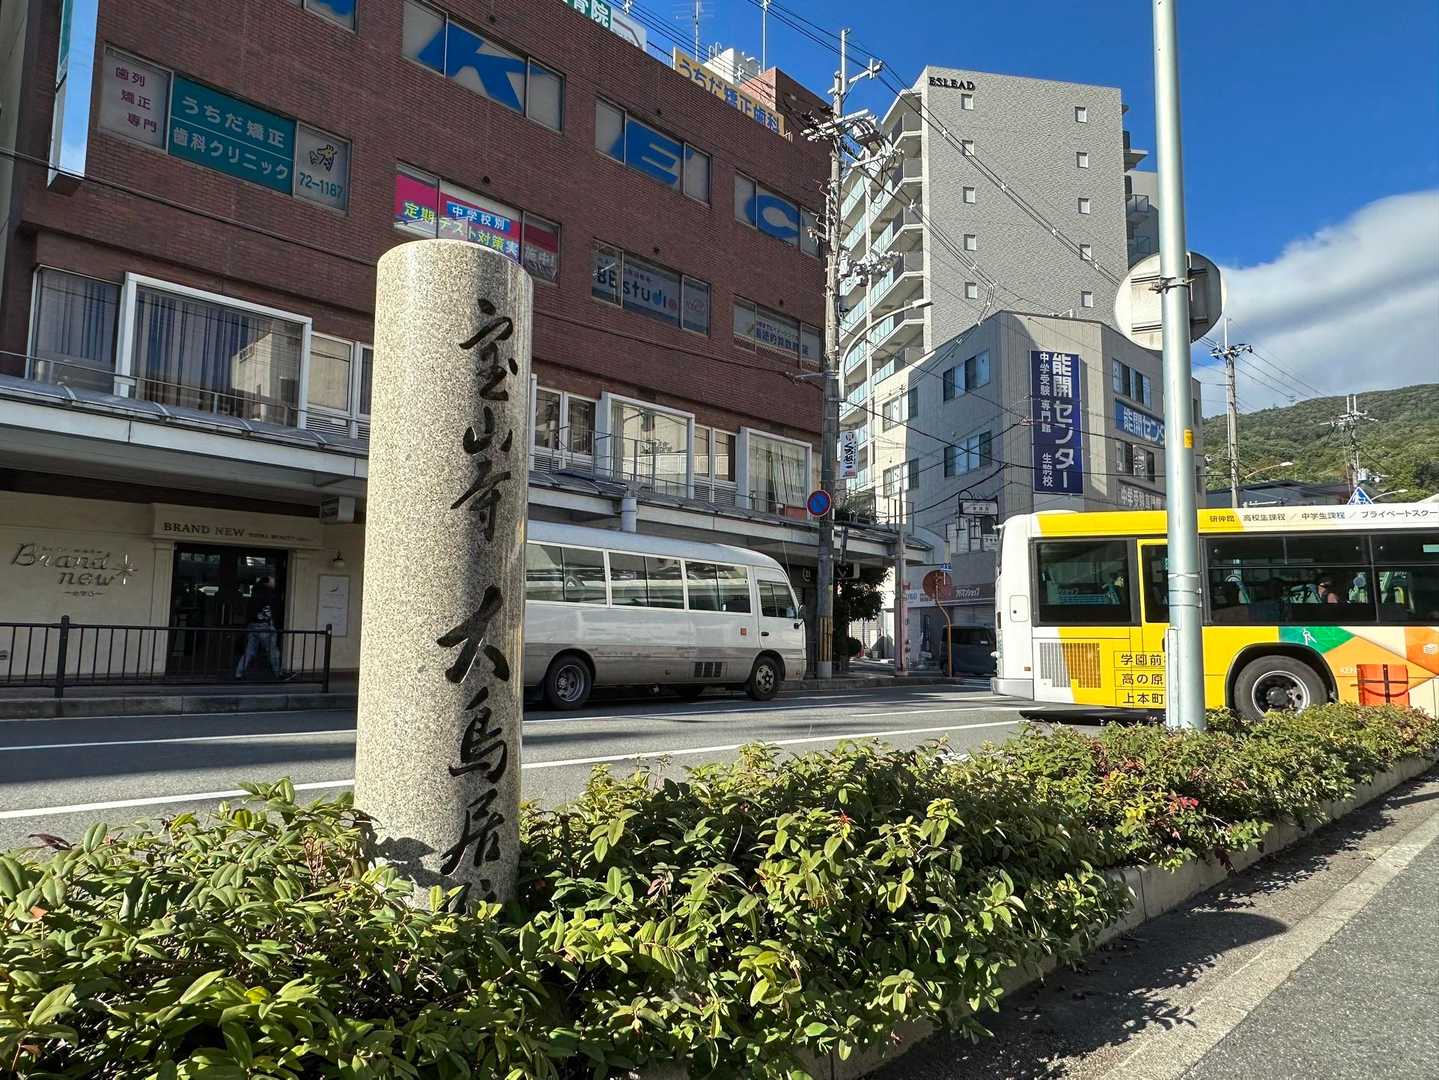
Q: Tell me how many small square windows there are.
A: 10